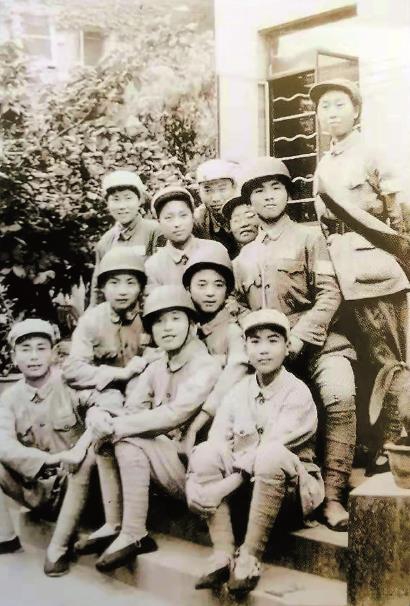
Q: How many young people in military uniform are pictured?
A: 11